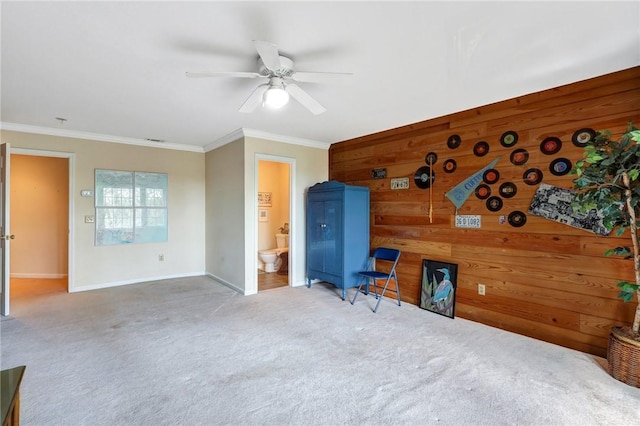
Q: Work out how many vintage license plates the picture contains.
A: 3